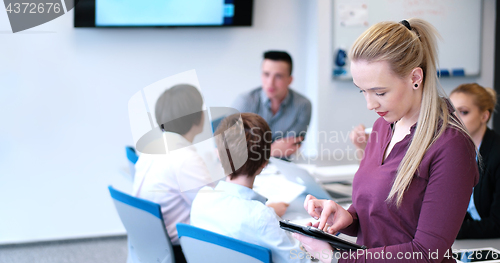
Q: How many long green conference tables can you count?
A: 0